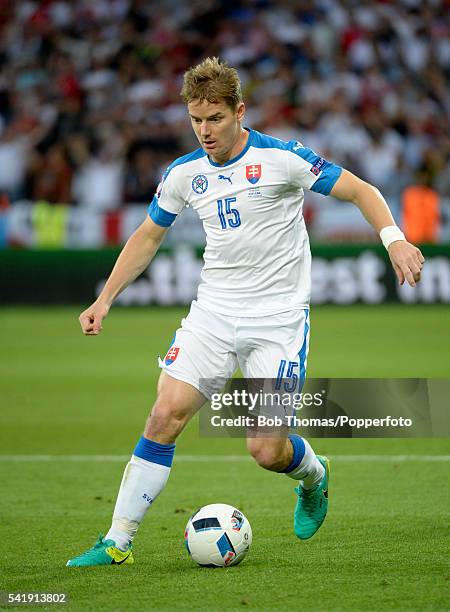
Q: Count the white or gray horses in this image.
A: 0